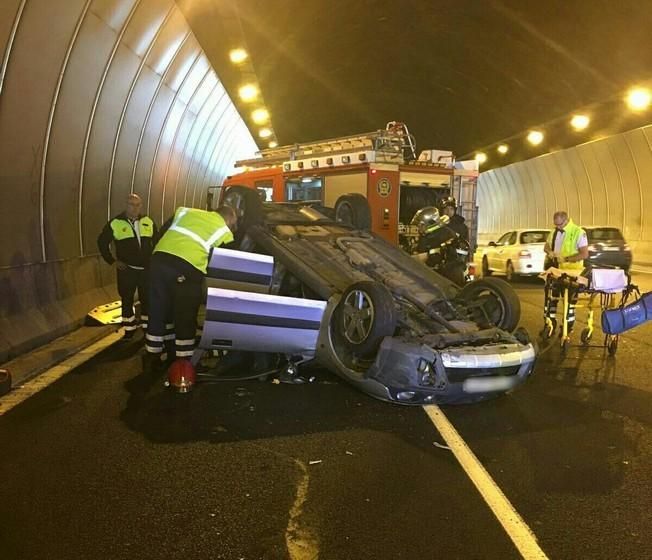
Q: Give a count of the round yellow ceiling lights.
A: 10